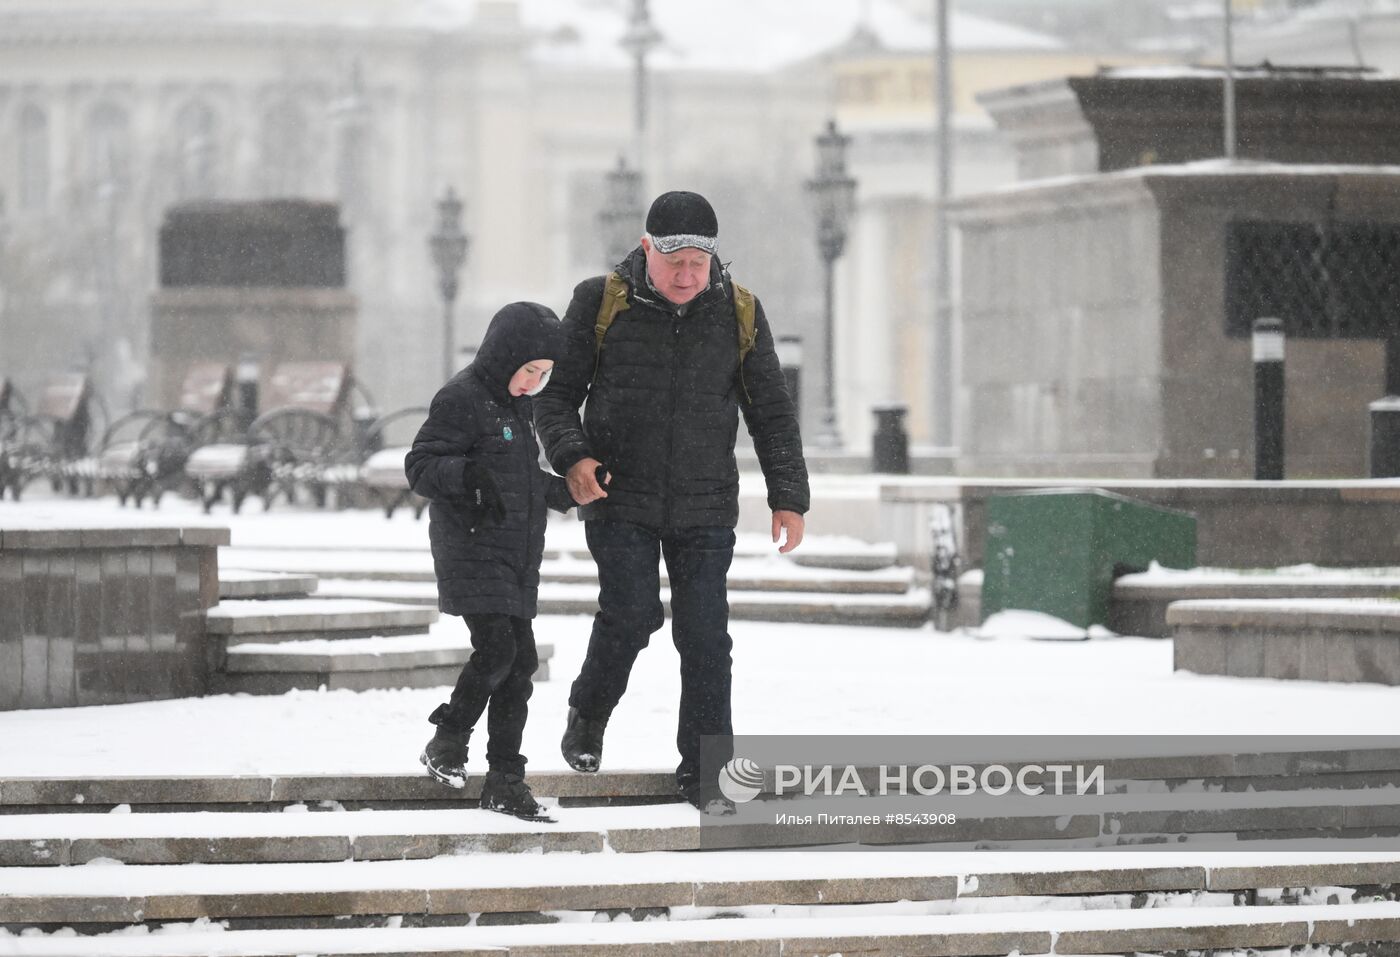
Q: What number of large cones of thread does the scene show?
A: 0